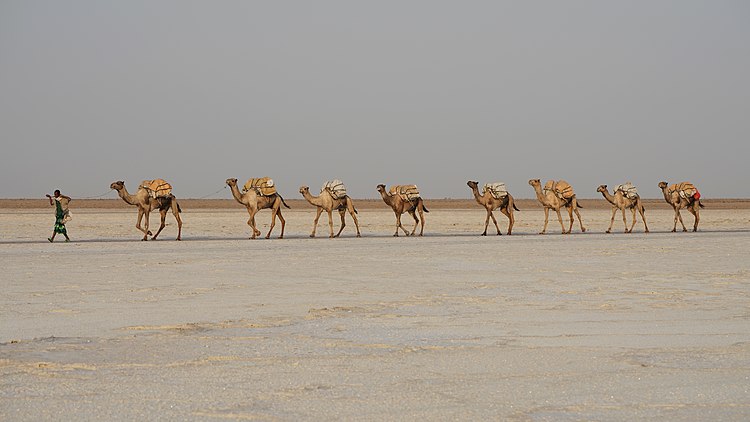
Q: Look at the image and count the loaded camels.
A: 8